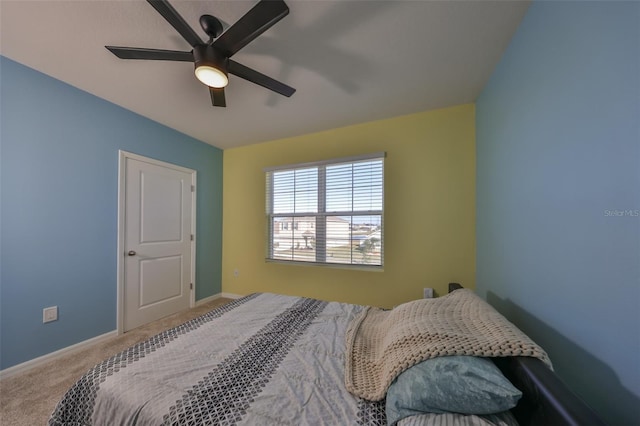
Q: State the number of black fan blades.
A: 5